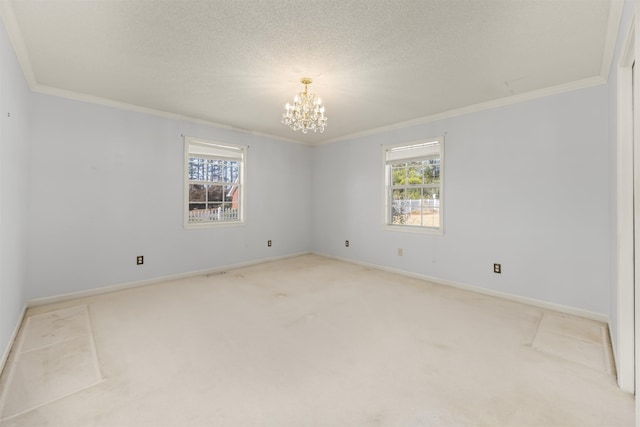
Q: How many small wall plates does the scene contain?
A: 5